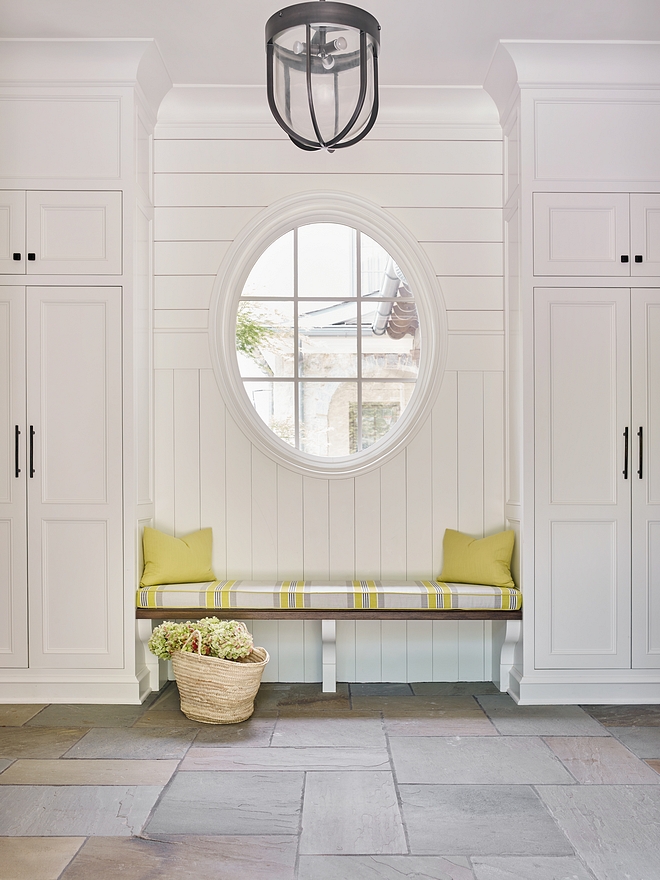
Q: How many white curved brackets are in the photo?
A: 3